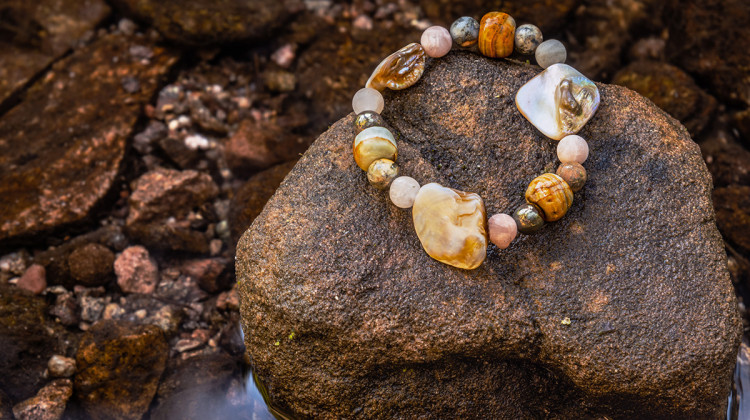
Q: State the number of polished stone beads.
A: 15